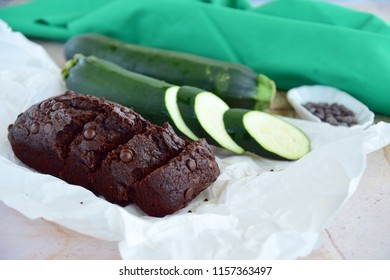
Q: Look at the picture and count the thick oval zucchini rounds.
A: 2